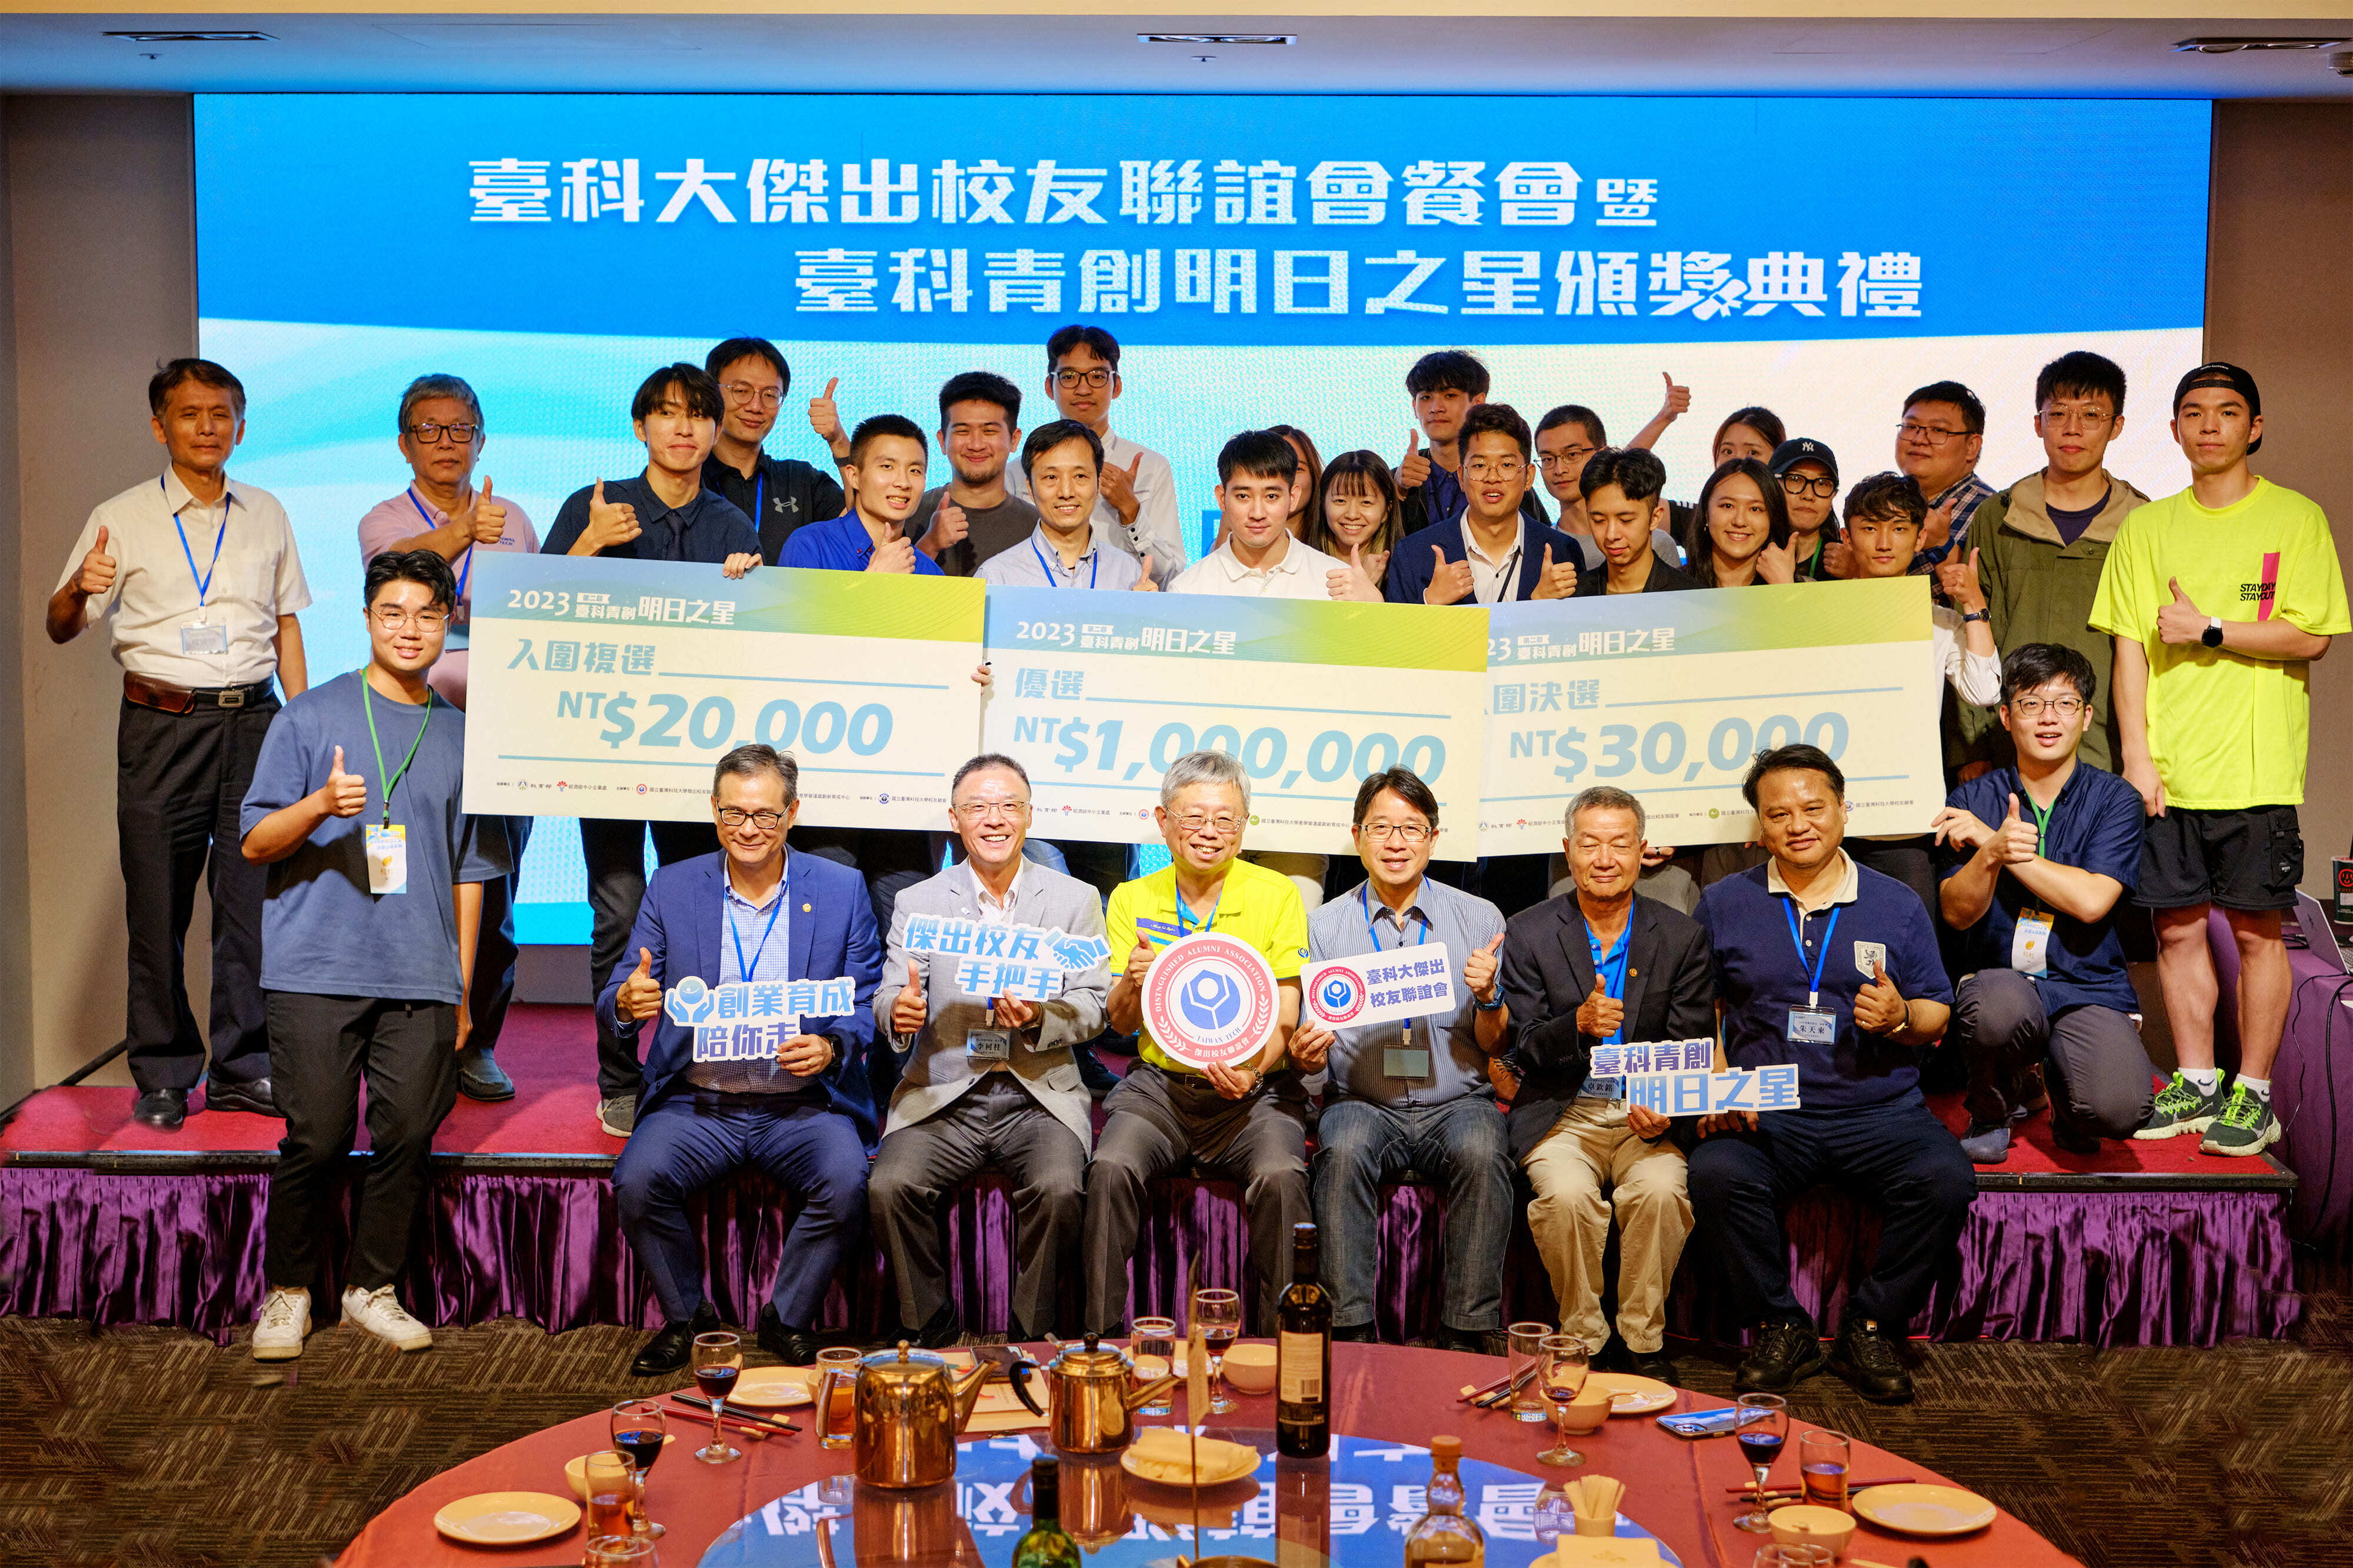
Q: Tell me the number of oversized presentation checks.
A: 3